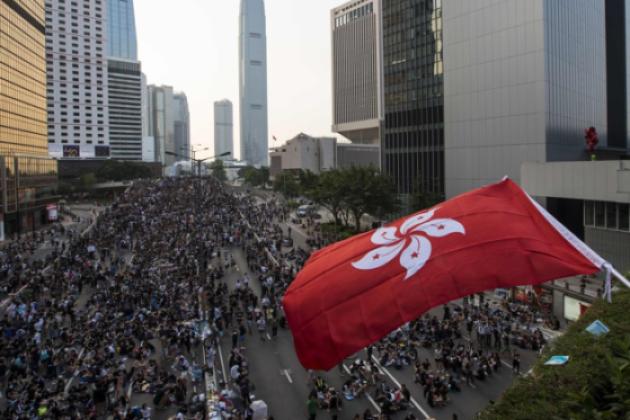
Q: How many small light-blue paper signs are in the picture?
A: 2